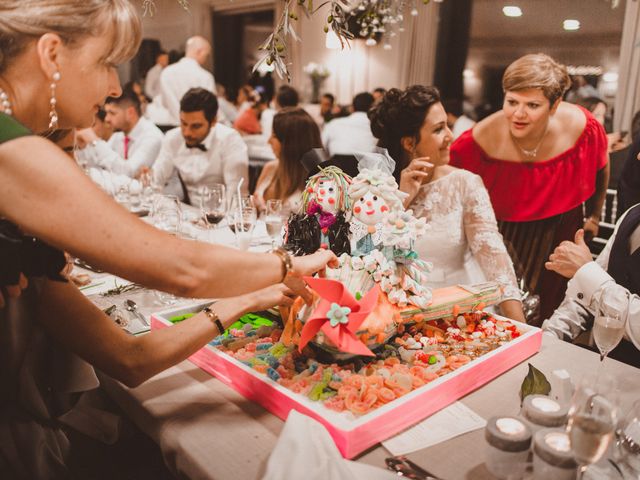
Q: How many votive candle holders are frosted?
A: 3